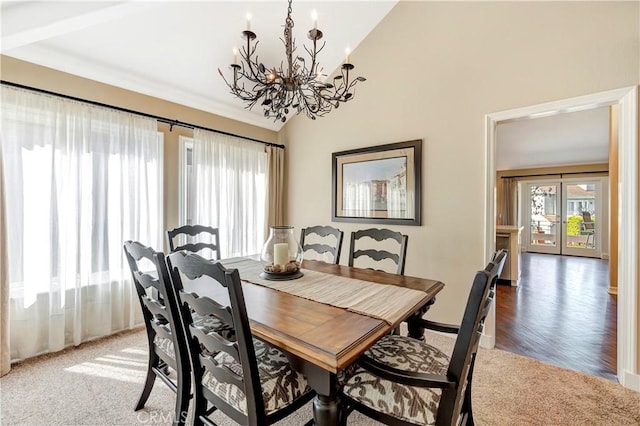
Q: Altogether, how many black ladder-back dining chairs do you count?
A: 6